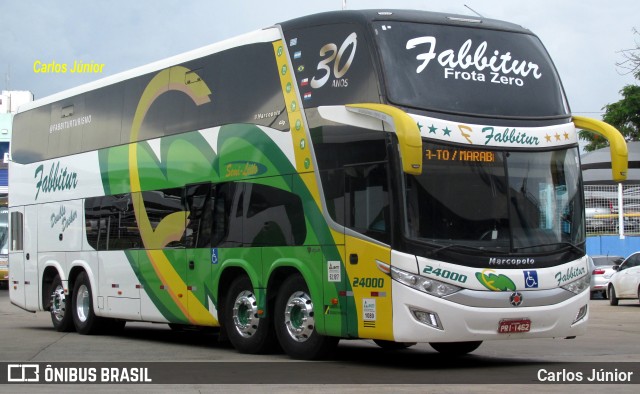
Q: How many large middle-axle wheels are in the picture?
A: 2